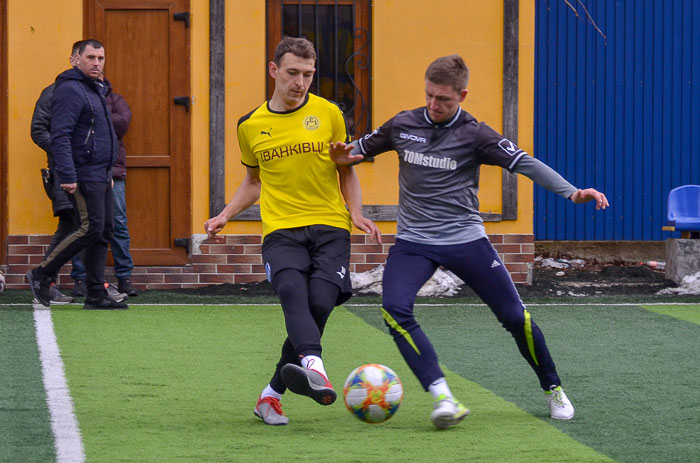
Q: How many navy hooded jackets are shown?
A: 1